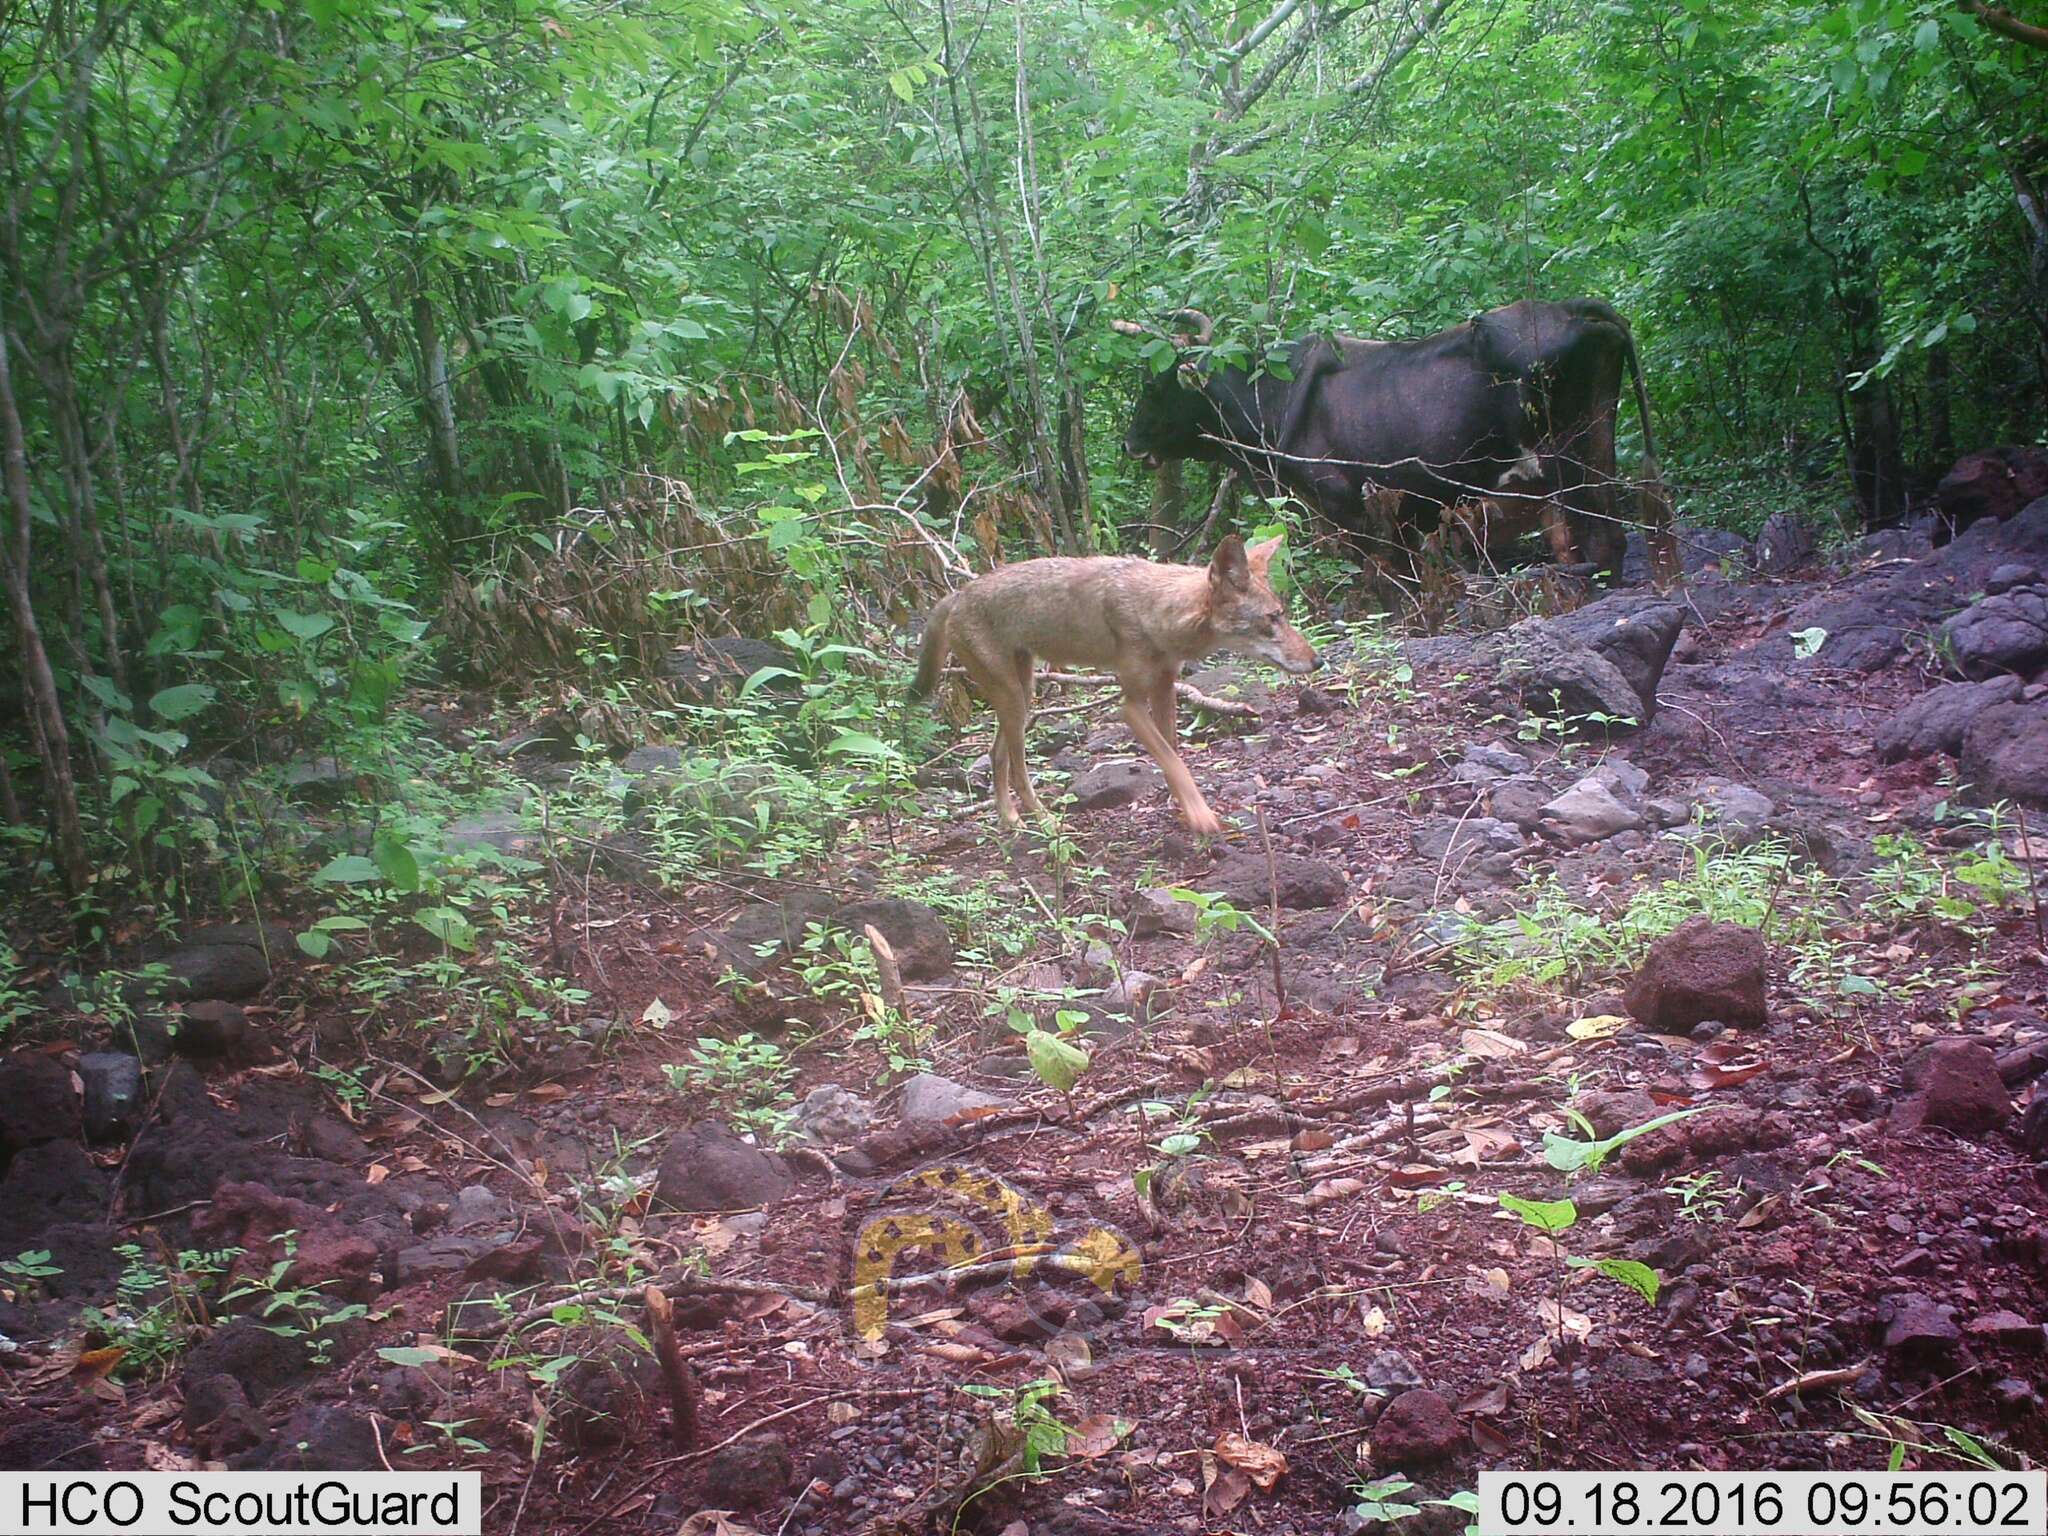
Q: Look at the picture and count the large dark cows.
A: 1